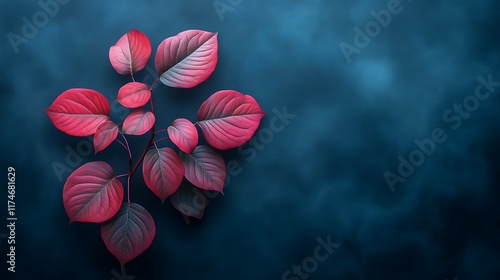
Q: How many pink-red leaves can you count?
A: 12